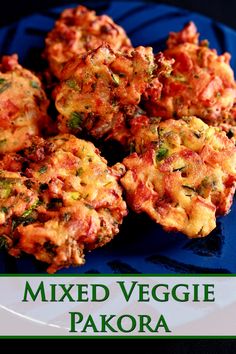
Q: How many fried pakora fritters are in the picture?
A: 6